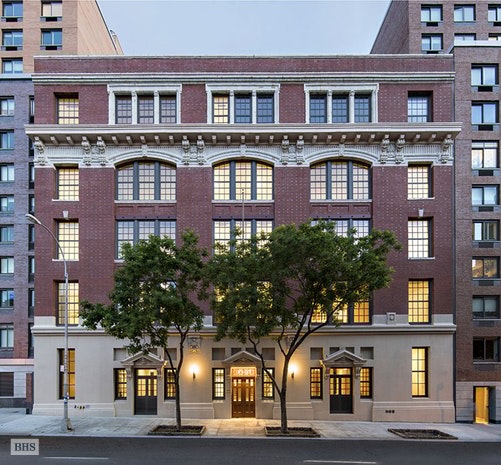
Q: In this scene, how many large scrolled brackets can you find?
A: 10